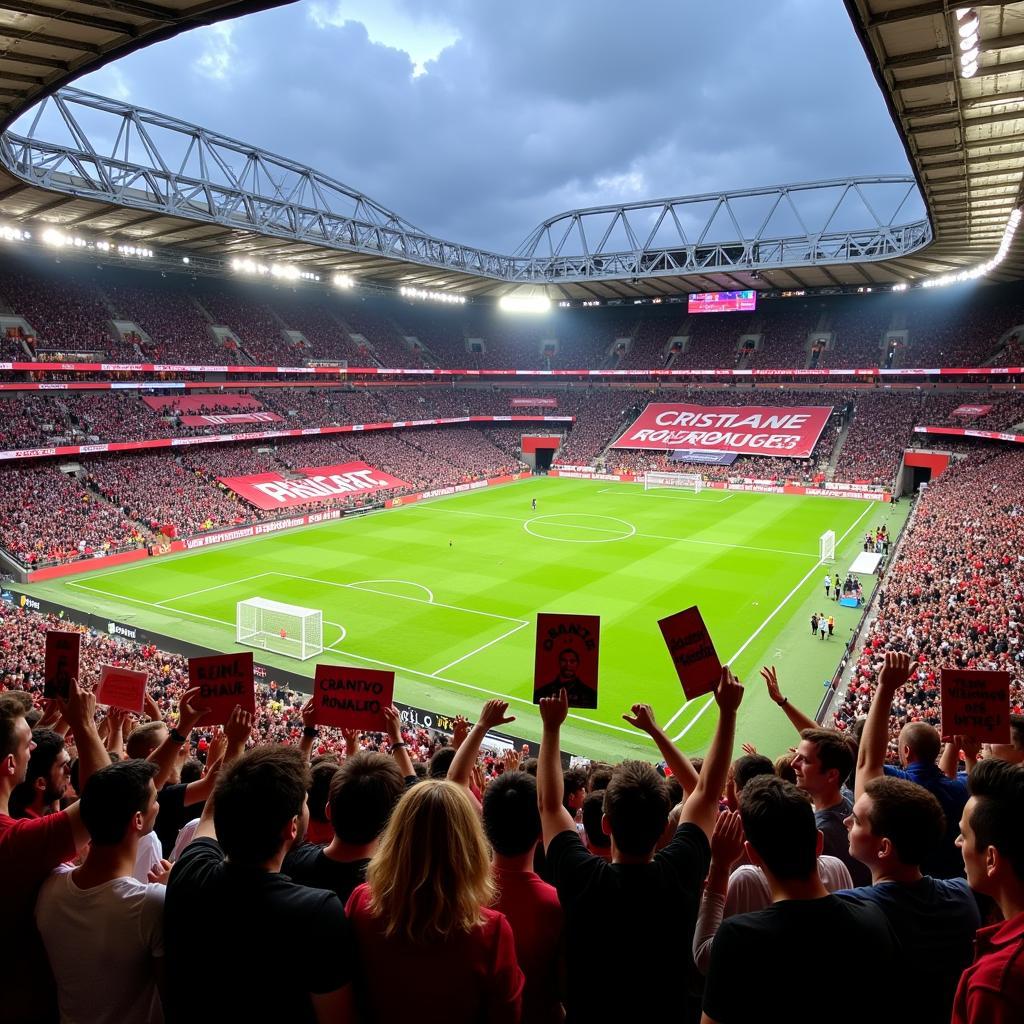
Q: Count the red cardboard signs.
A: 7